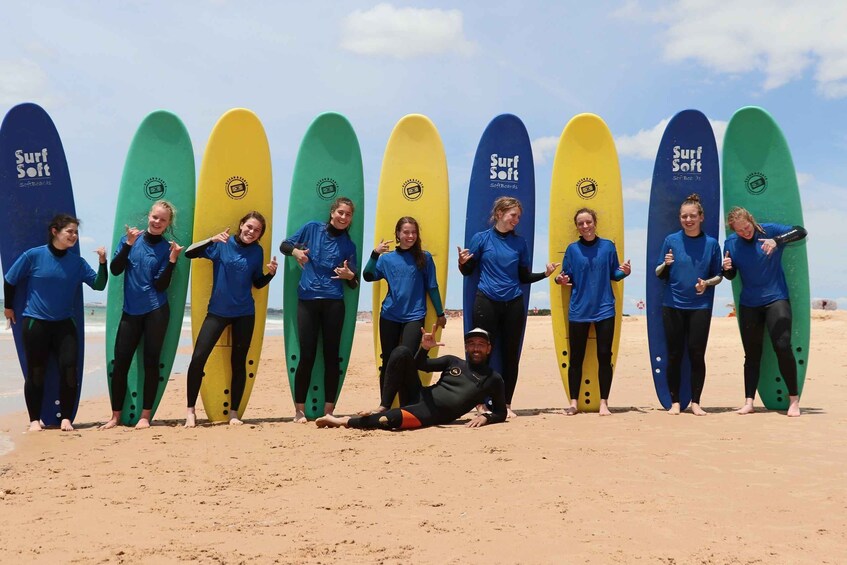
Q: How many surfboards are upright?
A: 9